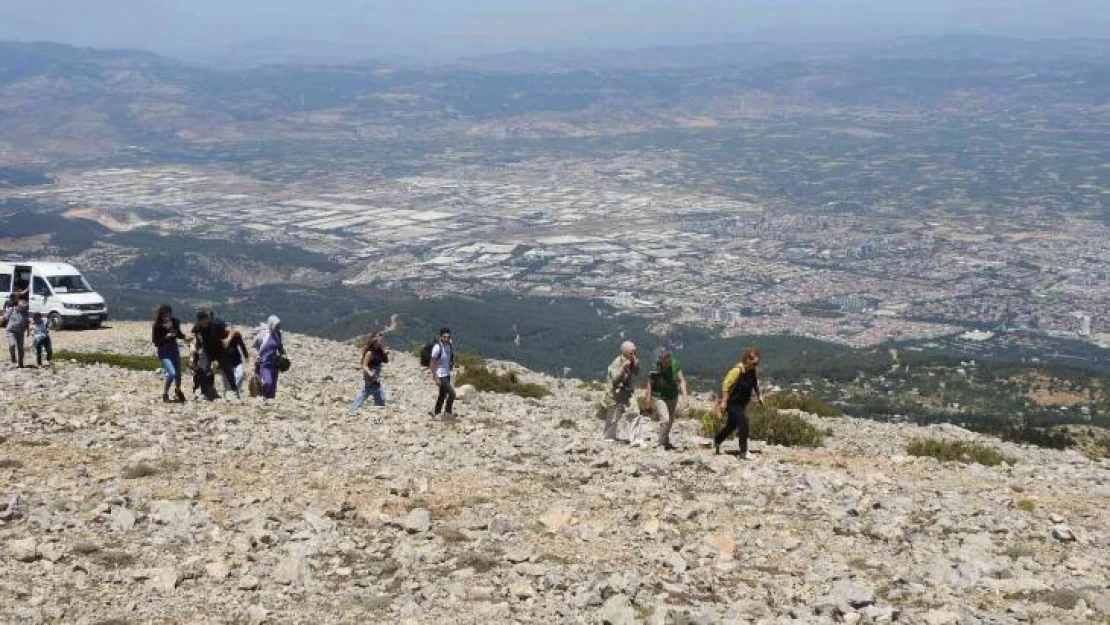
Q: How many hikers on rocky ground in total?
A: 11